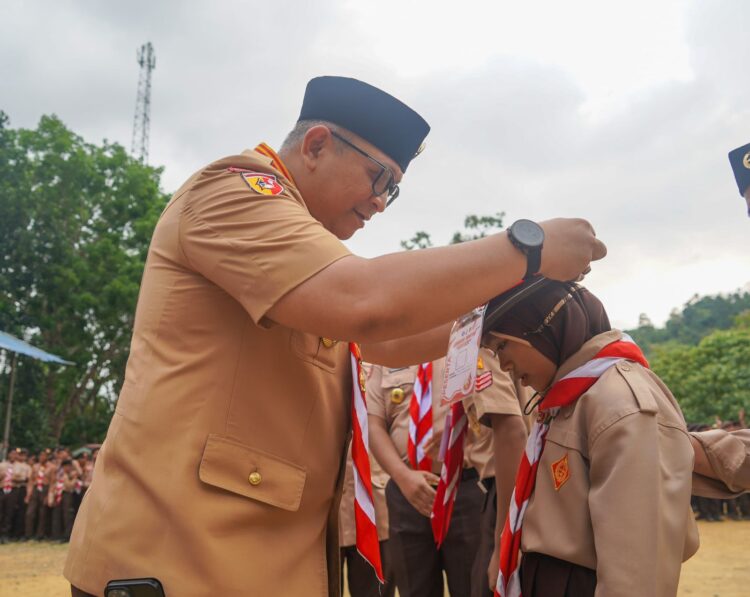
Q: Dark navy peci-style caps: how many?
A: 2